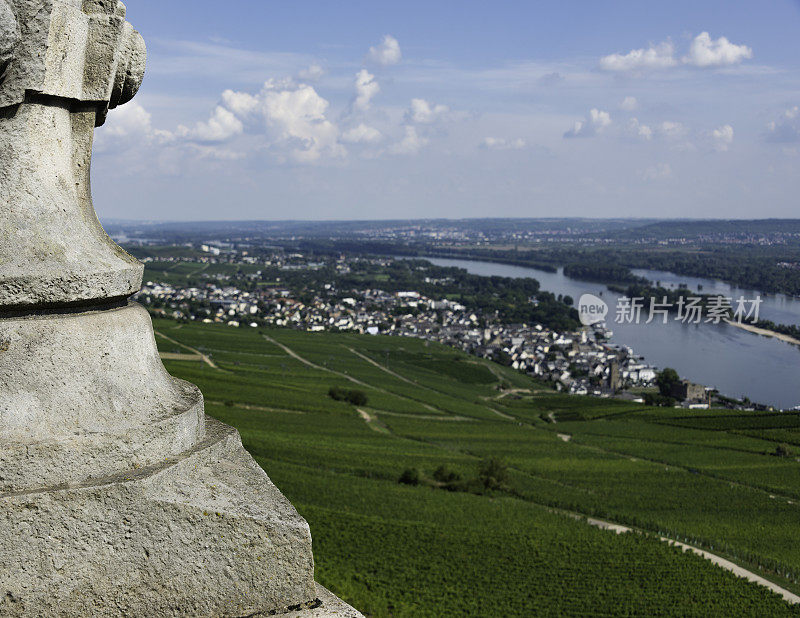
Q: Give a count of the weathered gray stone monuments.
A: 1